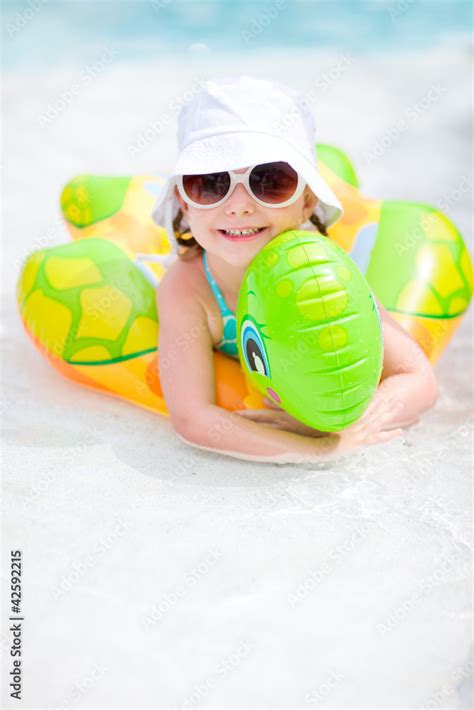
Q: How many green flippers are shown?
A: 4